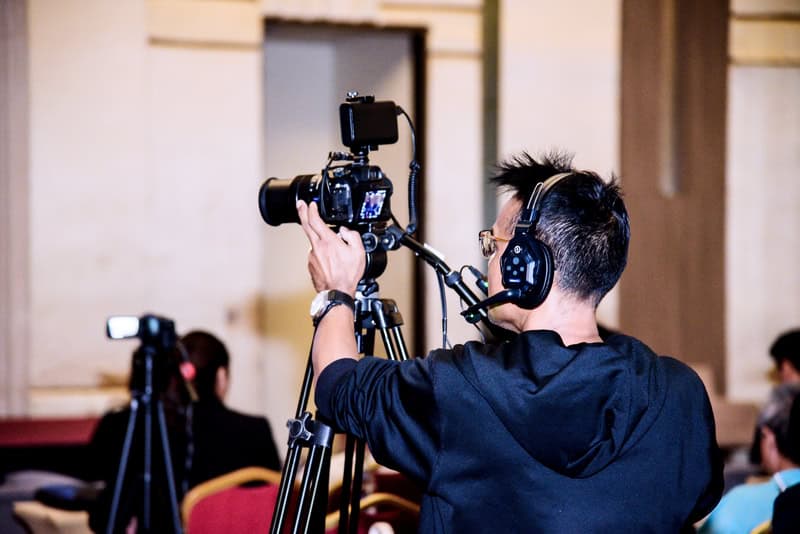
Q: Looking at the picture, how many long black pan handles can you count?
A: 1